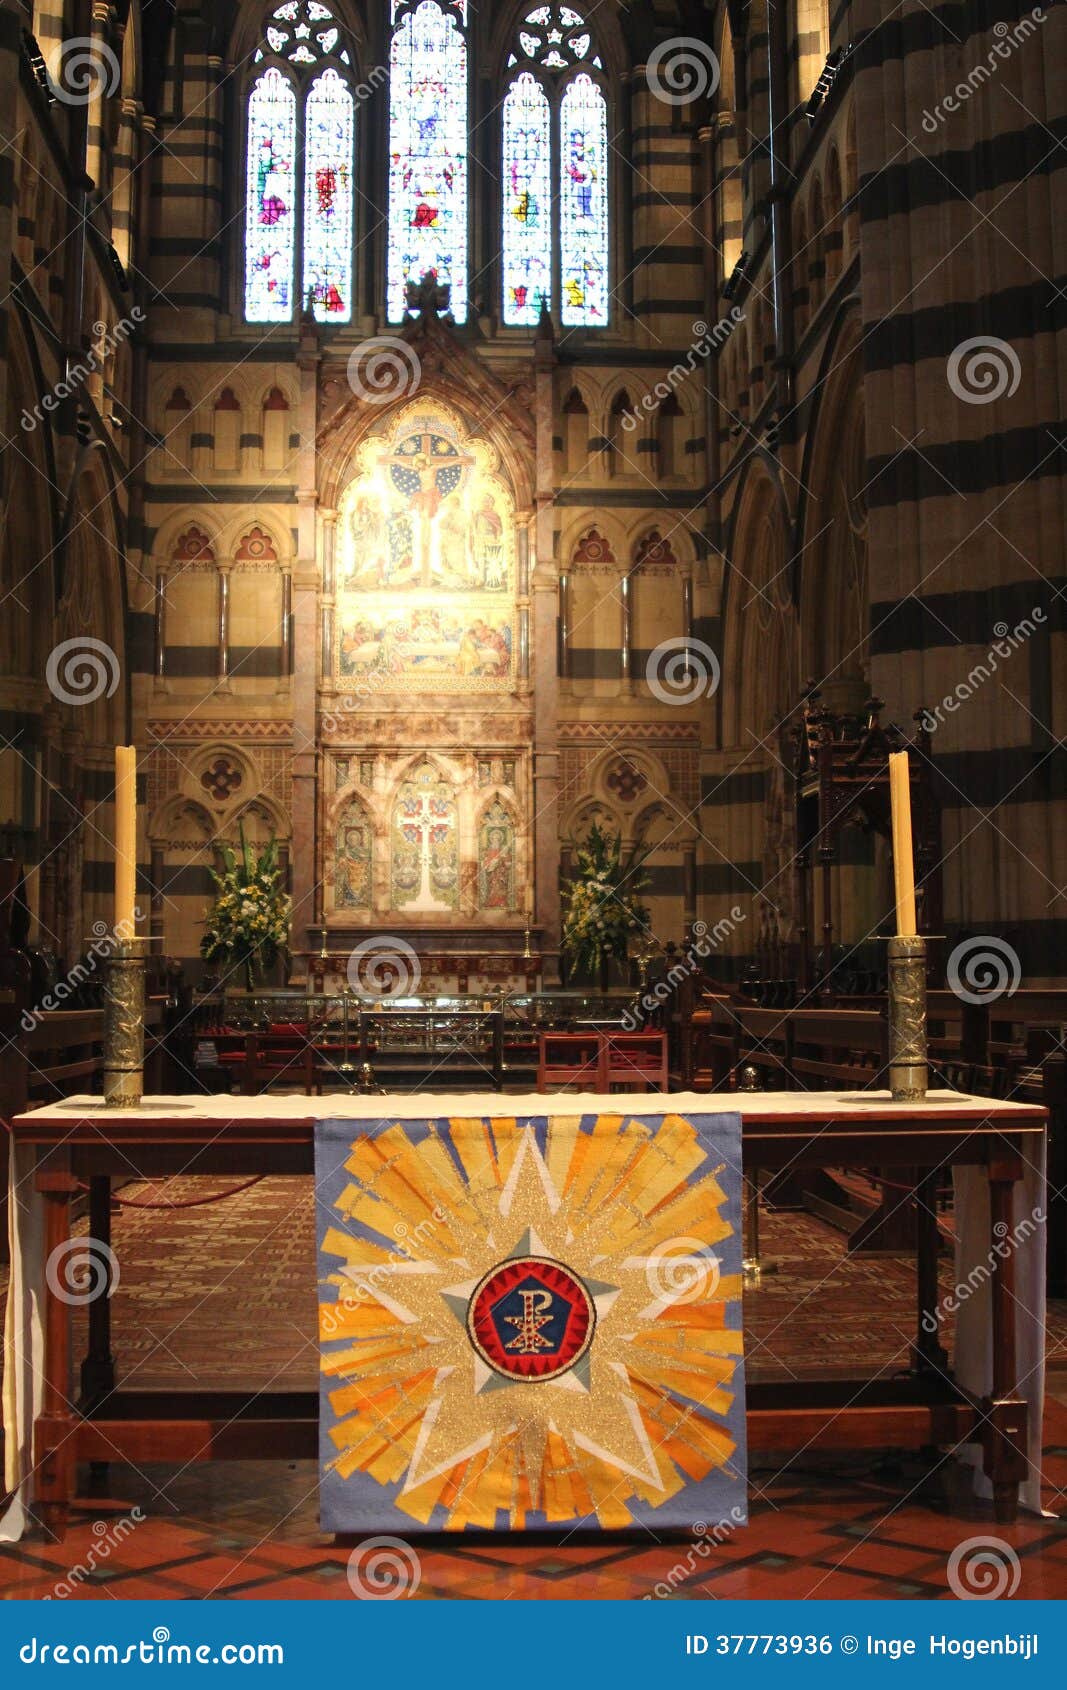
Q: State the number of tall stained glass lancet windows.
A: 5